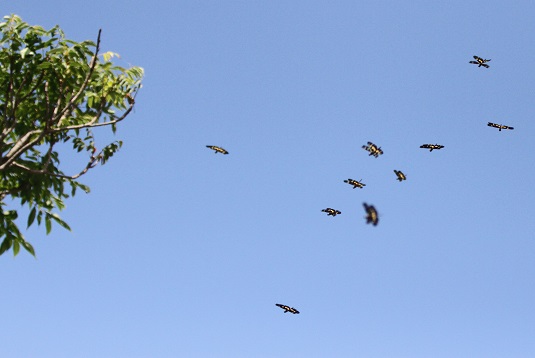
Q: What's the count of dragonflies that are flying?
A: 10